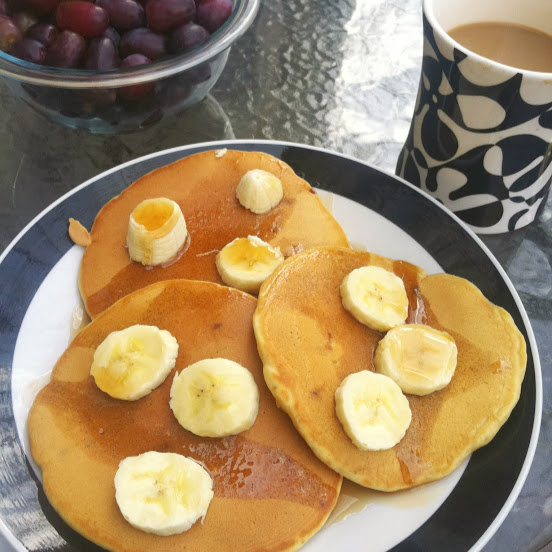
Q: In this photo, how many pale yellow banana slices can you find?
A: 9